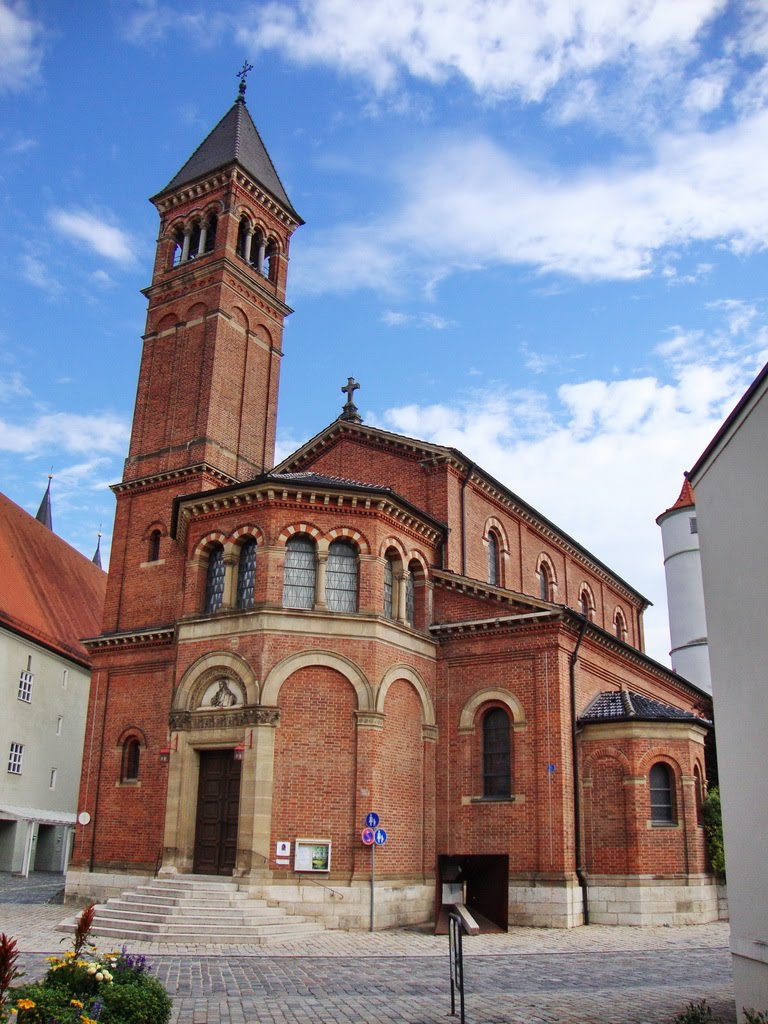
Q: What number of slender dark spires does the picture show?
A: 2